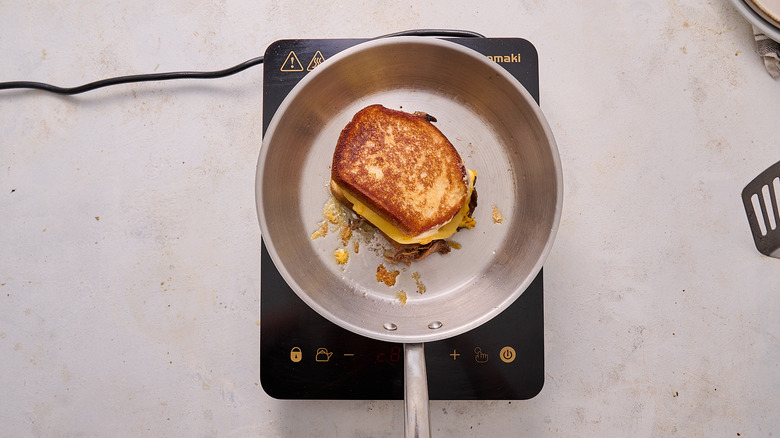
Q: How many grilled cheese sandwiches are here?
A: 1